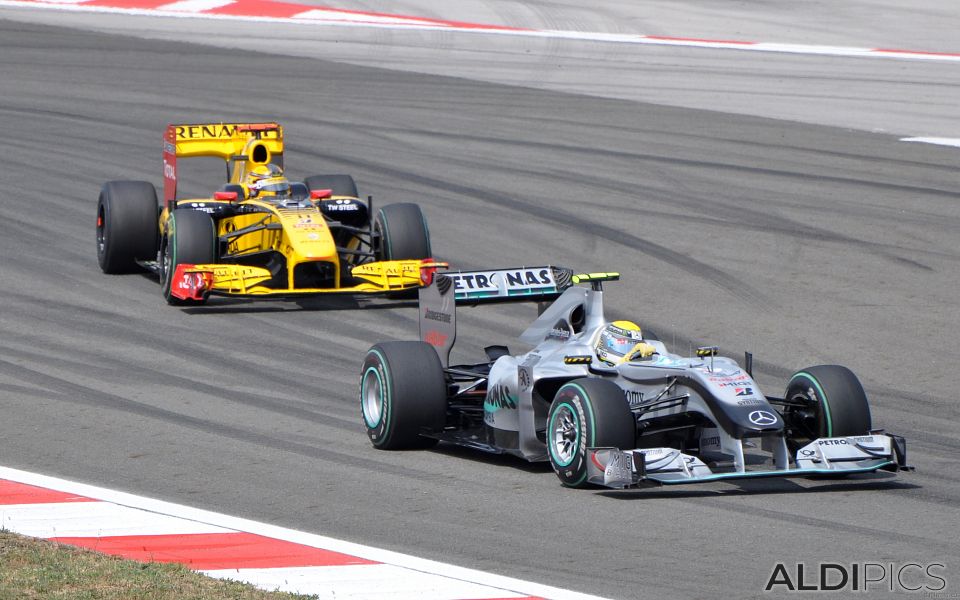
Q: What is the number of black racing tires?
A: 7